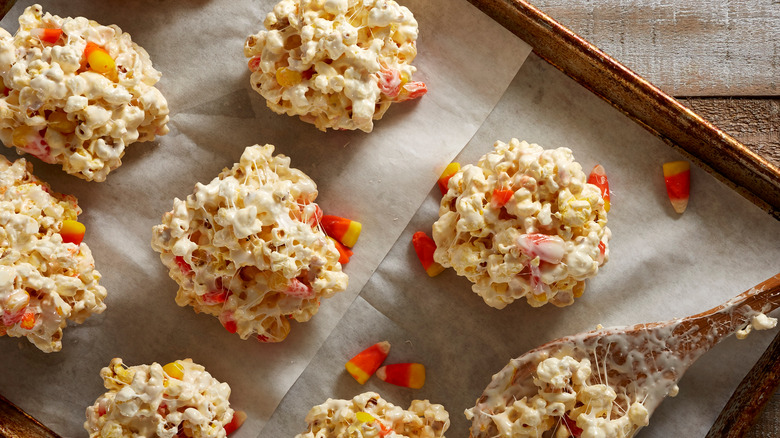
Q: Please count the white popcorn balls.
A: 7